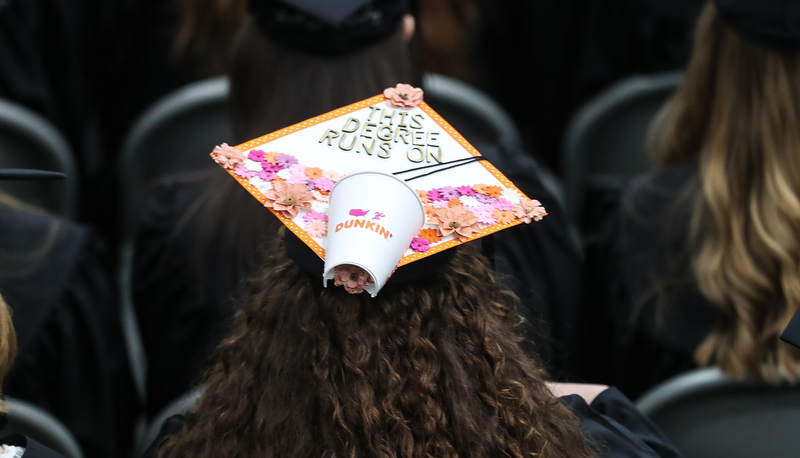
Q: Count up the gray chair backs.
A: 6